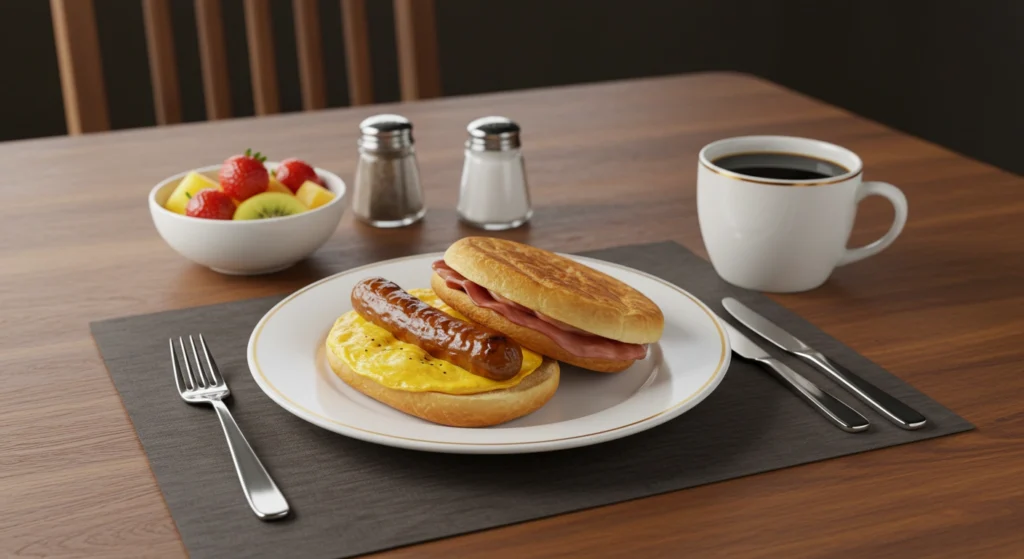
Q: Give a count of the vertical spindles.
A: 5